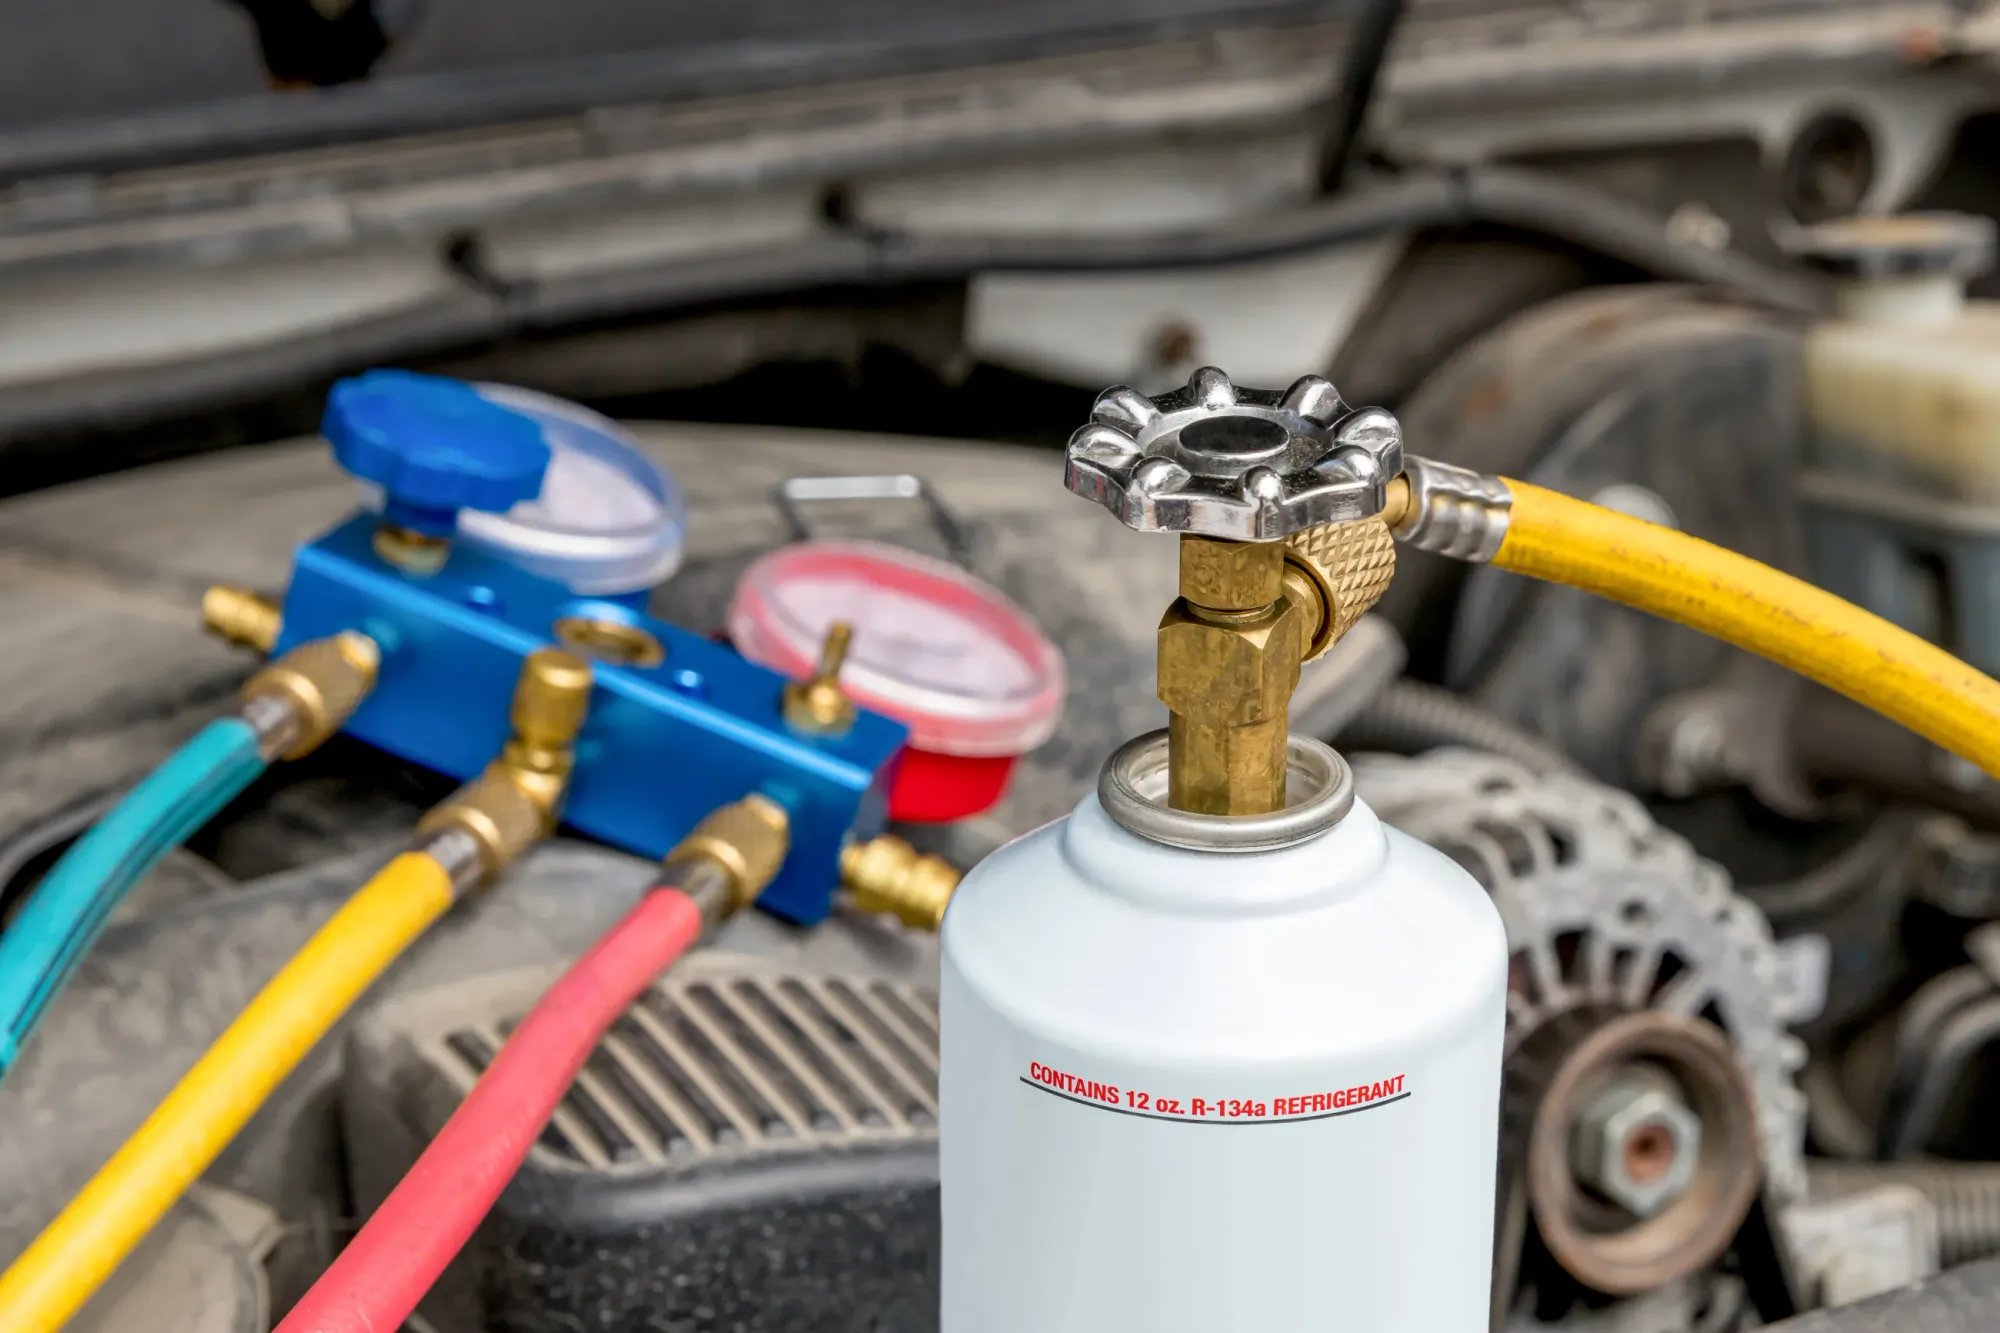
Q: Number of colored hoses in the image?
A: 4